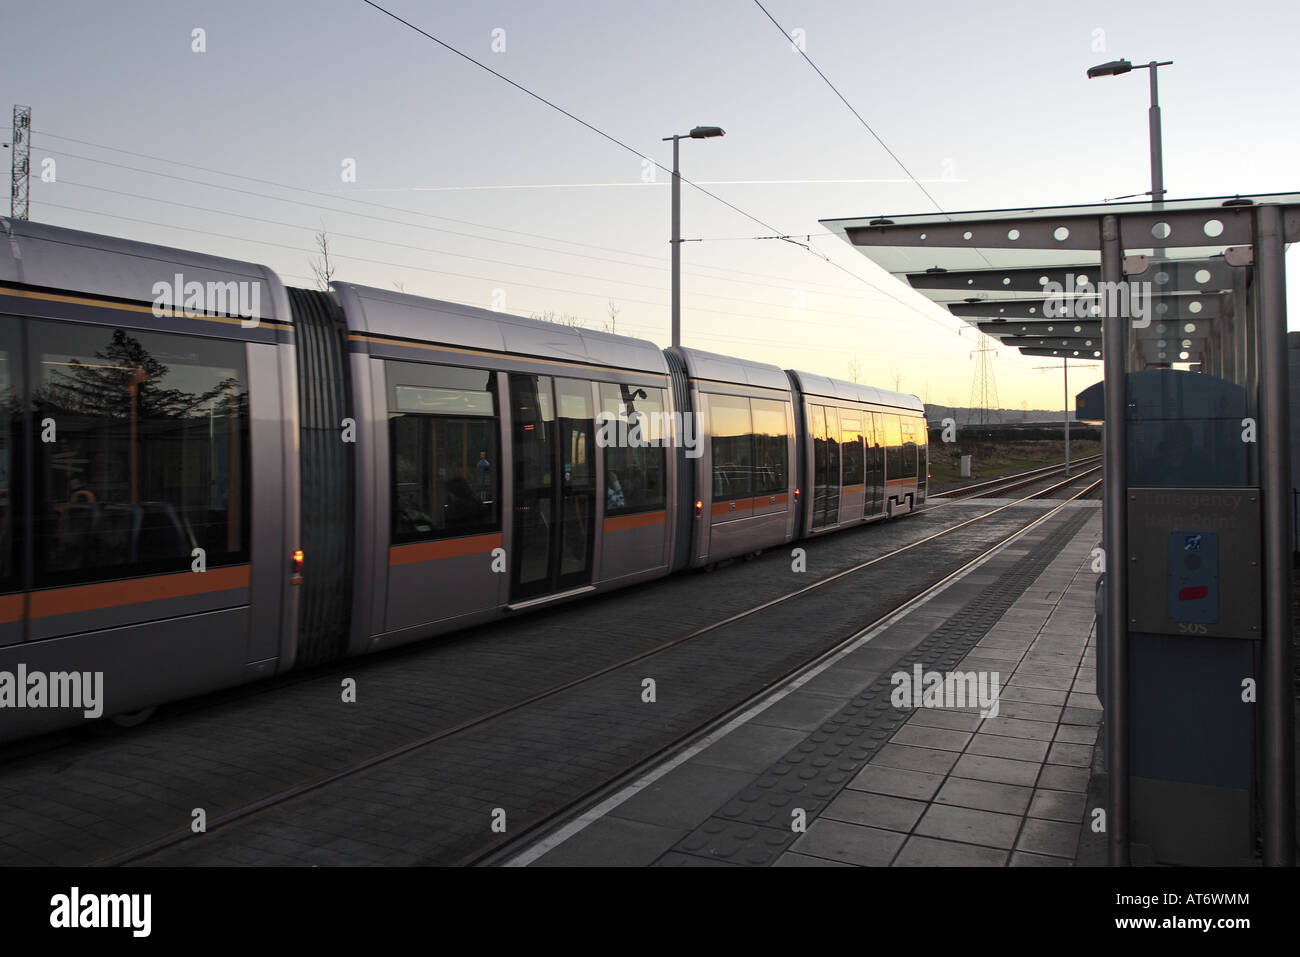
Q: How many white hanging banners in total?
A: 0